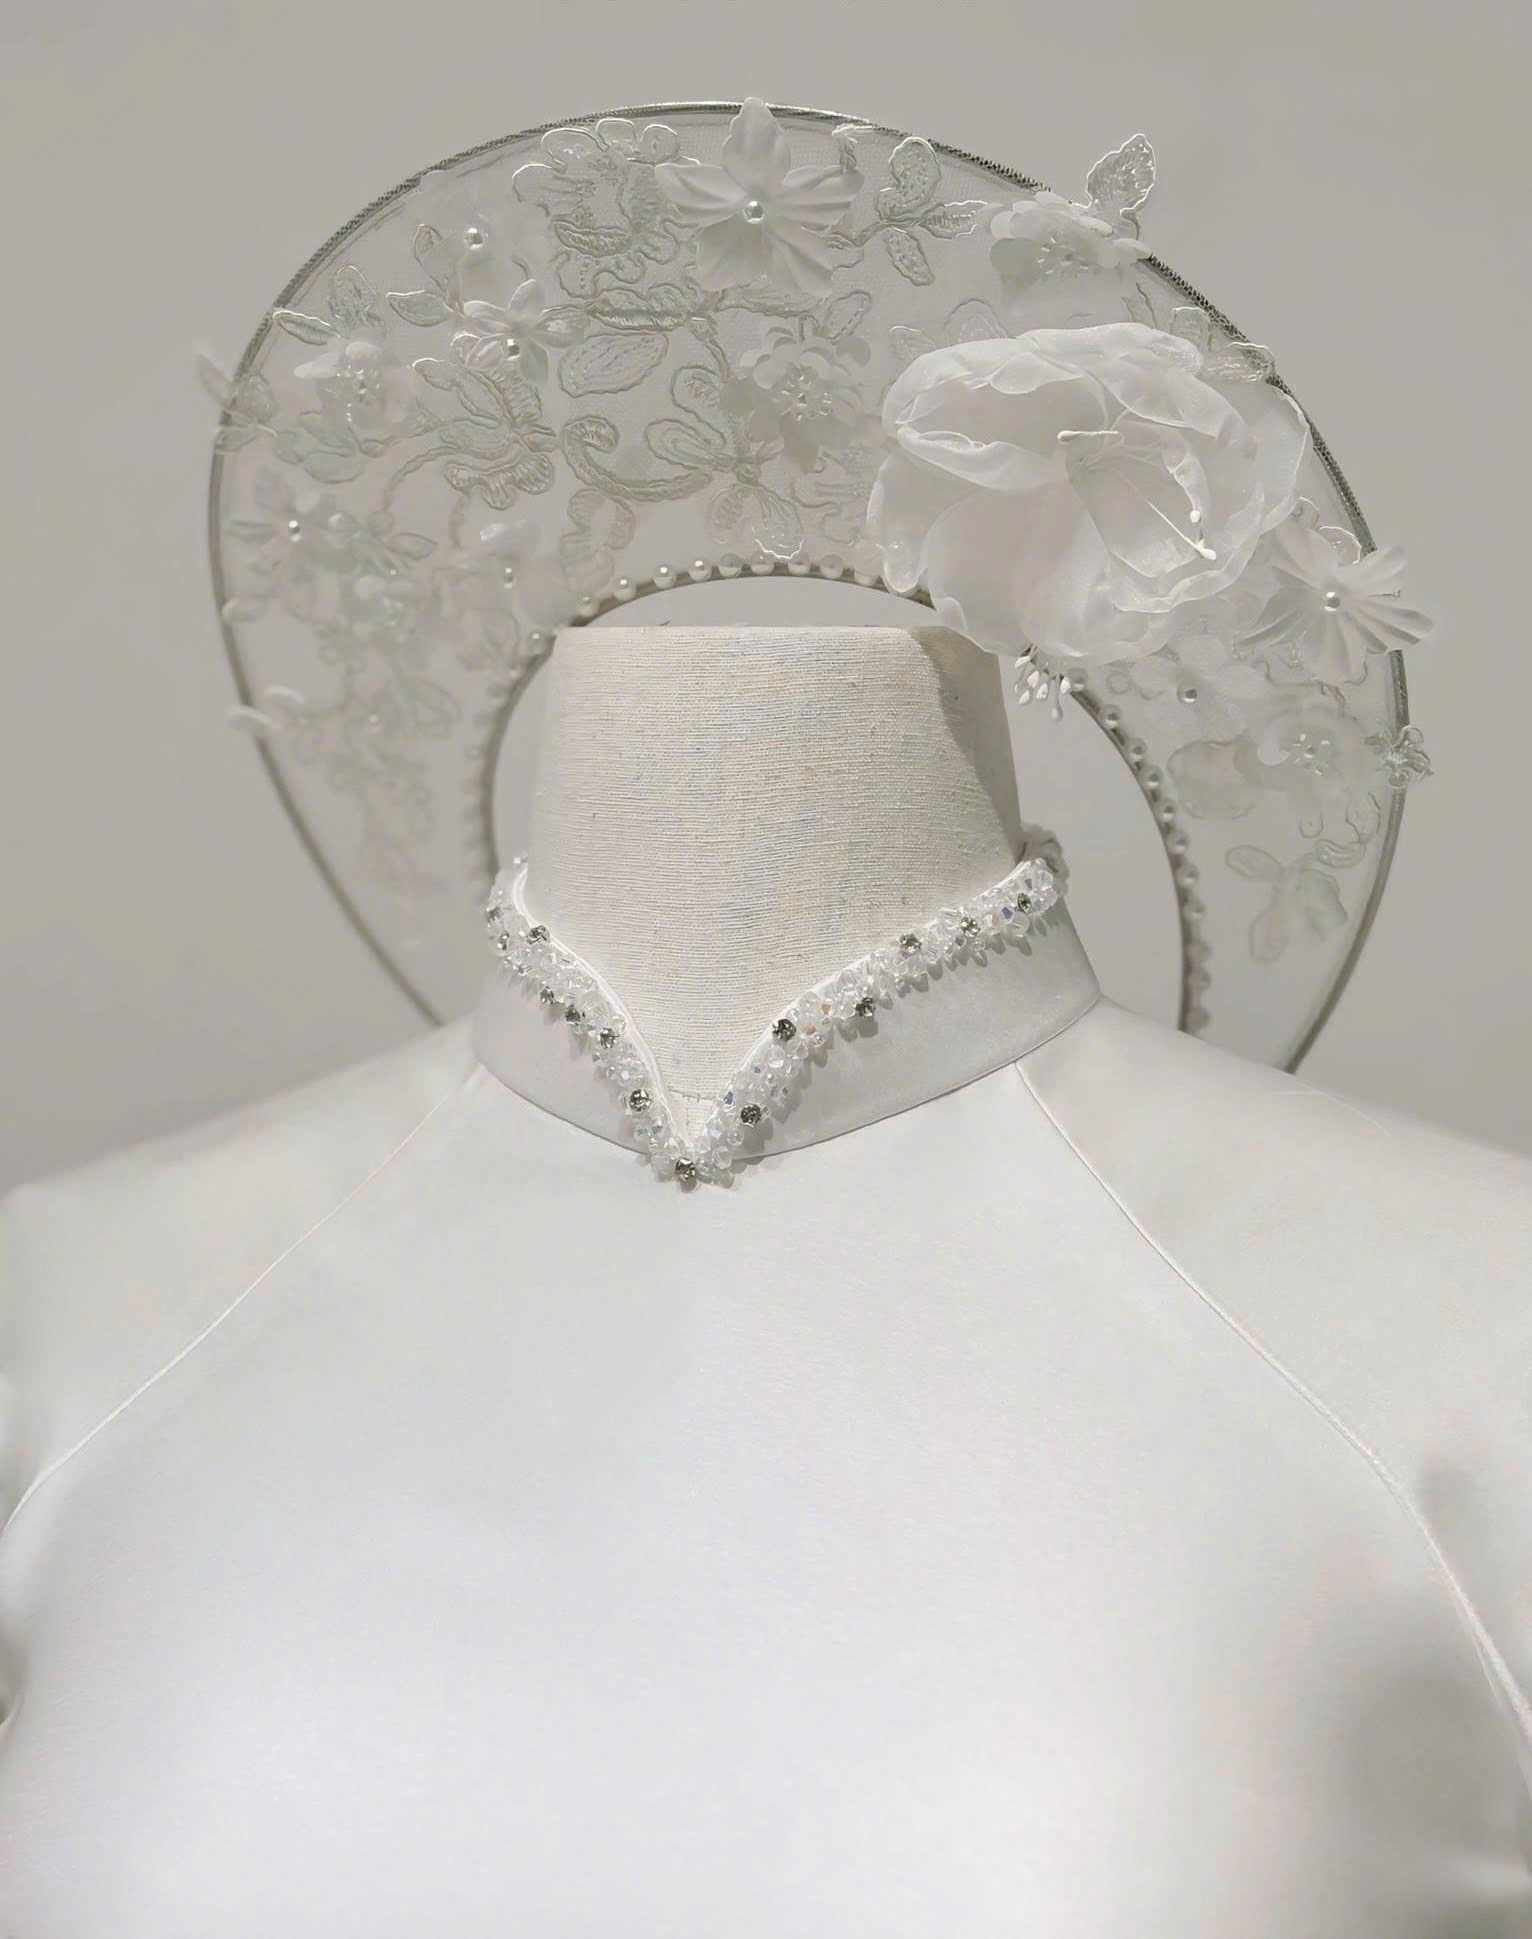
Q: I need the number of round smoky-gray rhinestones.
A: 14